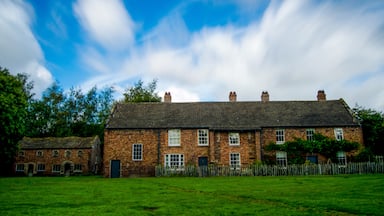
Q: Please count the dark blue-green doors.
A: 3